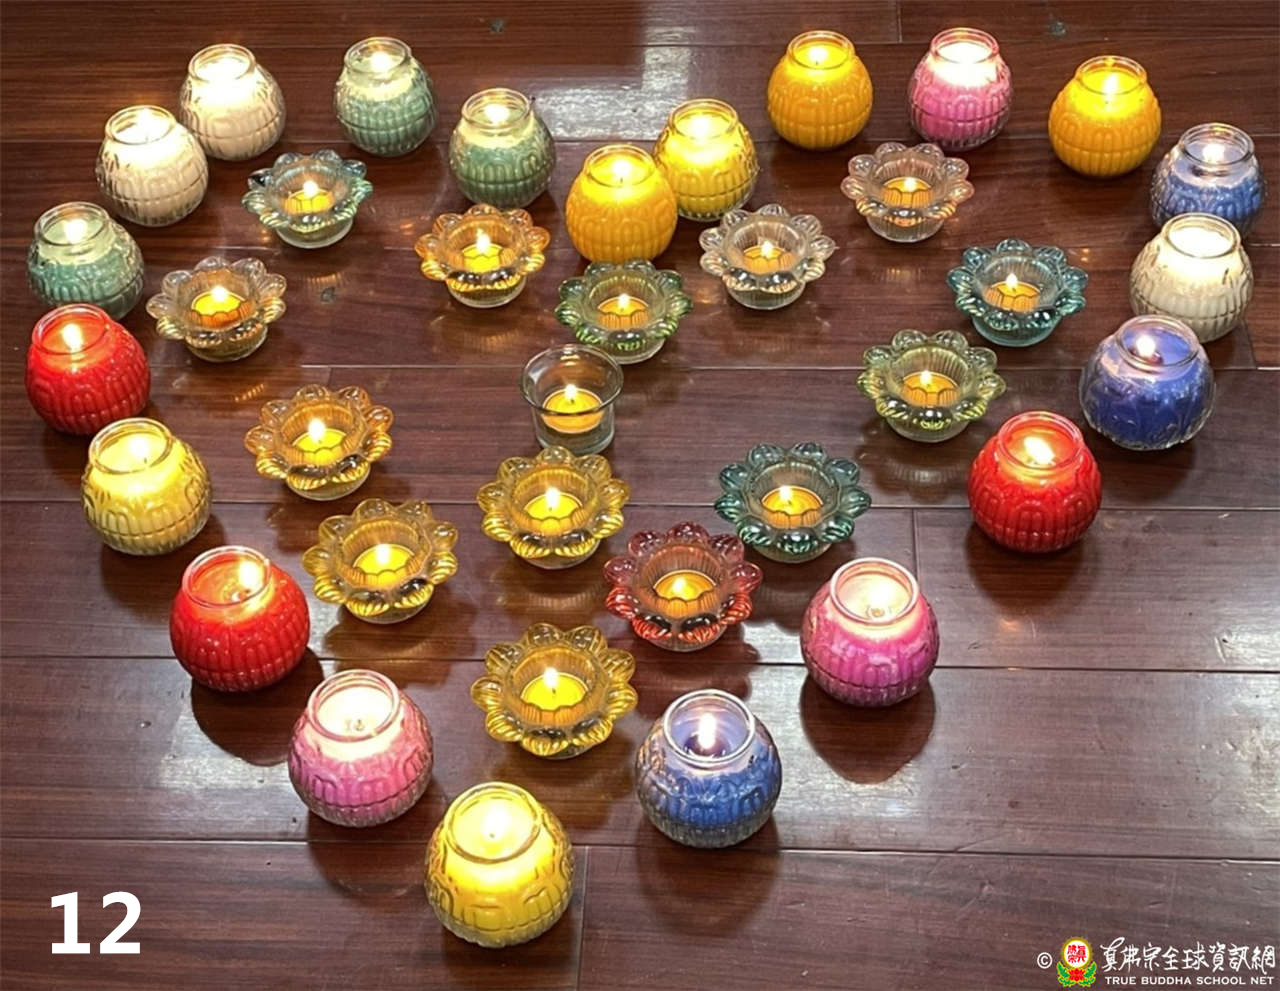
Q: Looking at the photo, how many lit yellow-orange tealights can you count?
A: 15